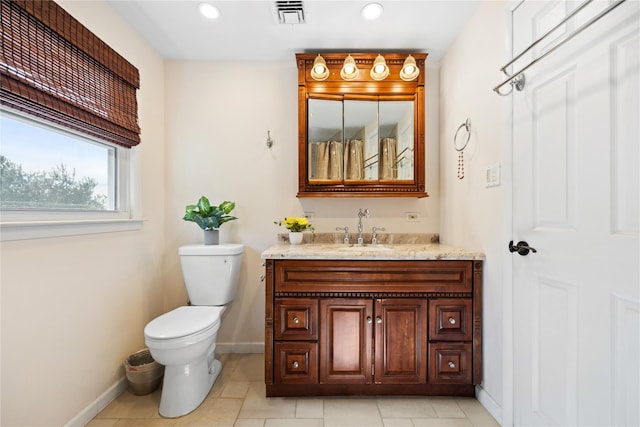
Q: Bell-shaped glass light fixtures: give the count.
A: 4